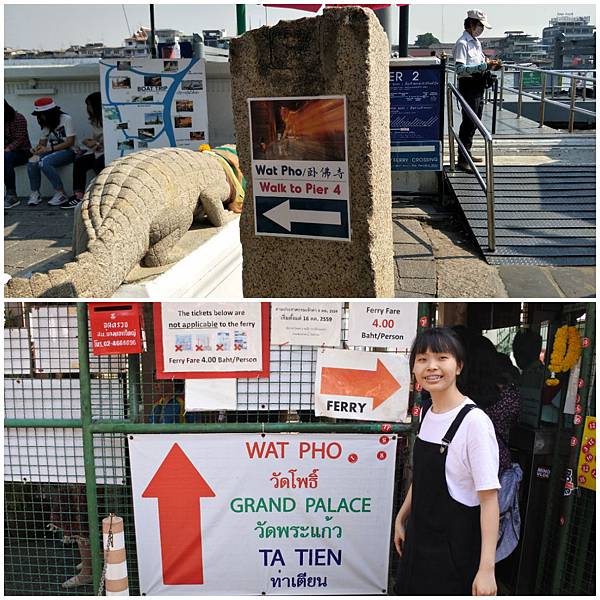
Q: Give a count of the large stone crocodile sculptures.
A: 1